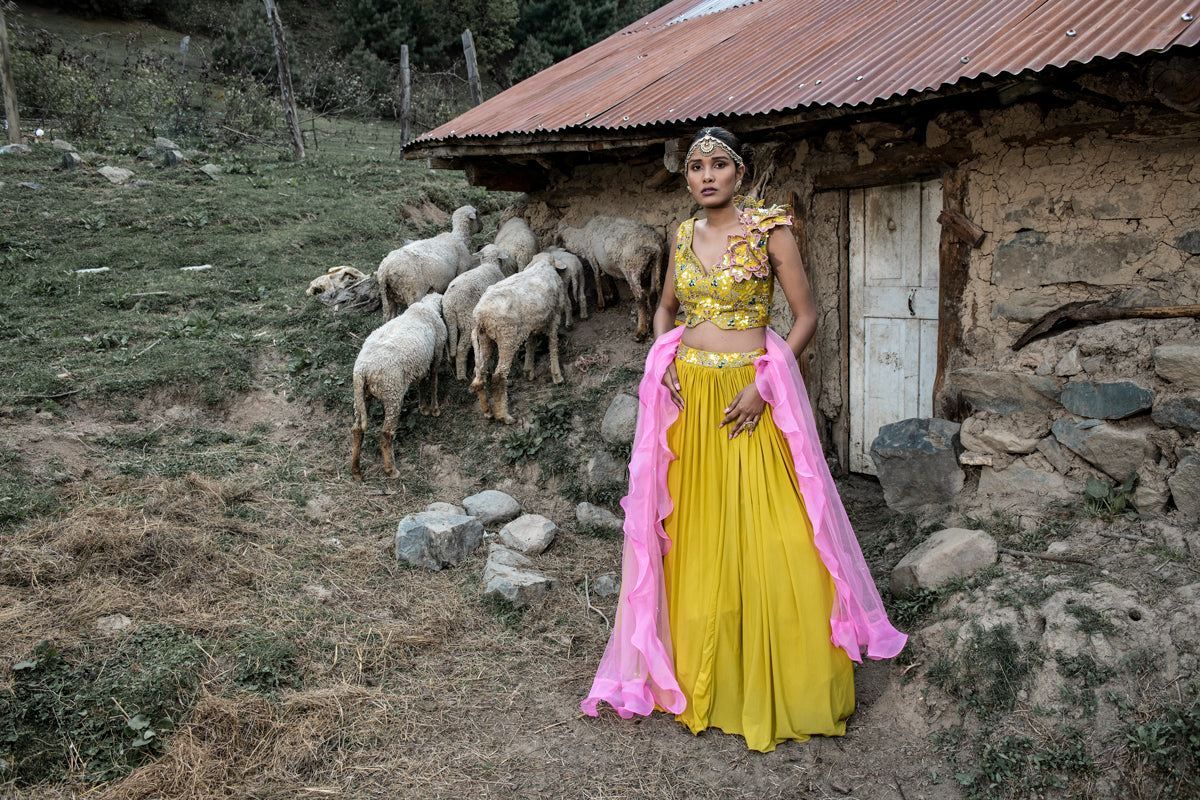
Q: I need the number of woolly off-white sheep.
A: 7